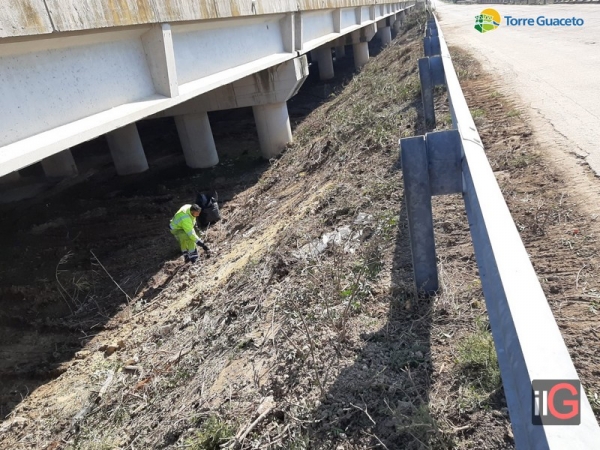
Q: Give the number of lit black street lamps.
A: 0